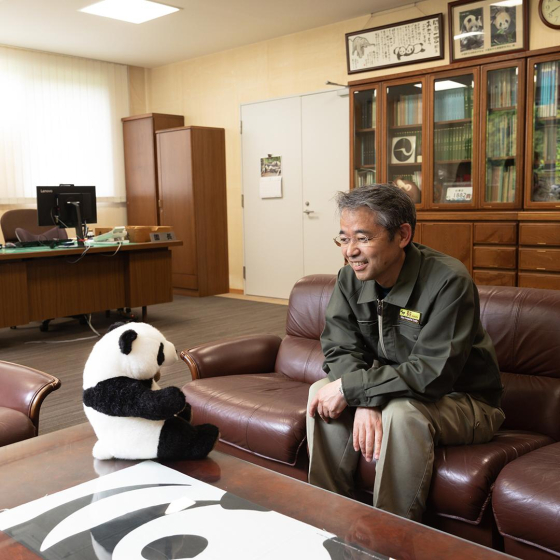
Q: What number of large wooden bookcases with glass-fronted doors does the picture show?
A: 1